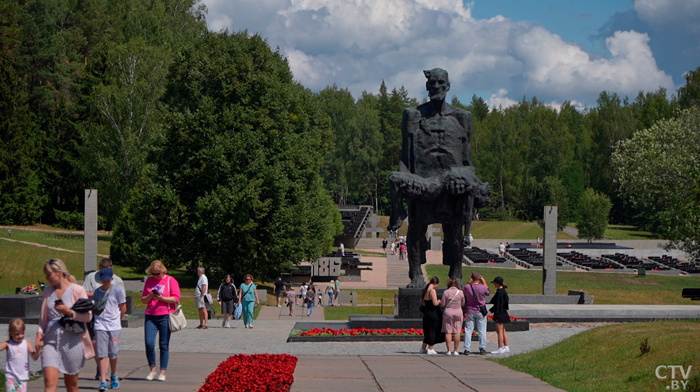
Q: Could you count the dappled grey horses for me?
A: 0